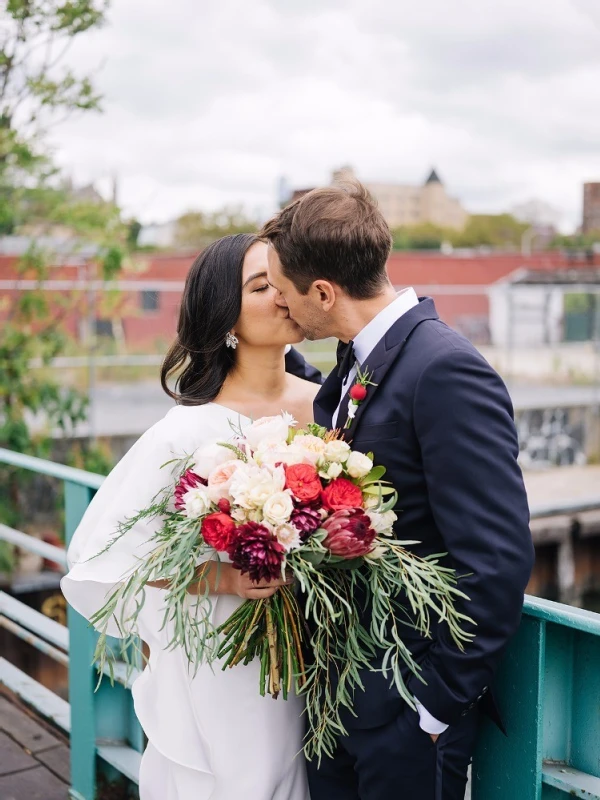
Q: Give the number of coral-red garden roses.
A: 3